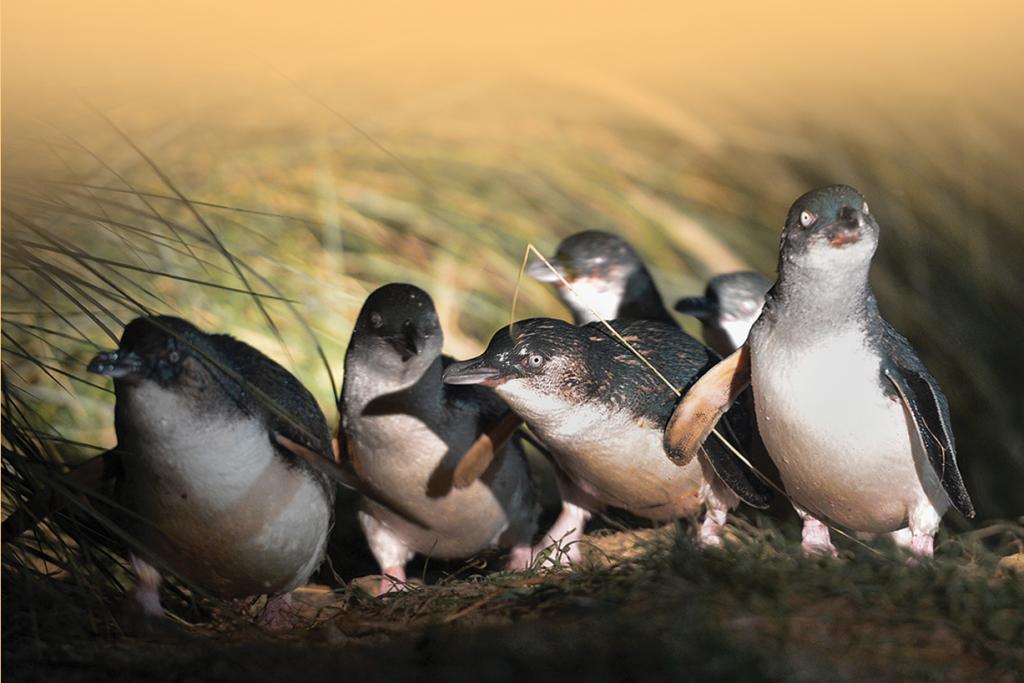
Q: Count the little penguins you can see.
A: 6